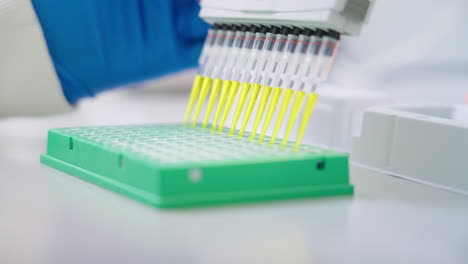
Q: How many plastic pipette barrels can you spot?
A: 12